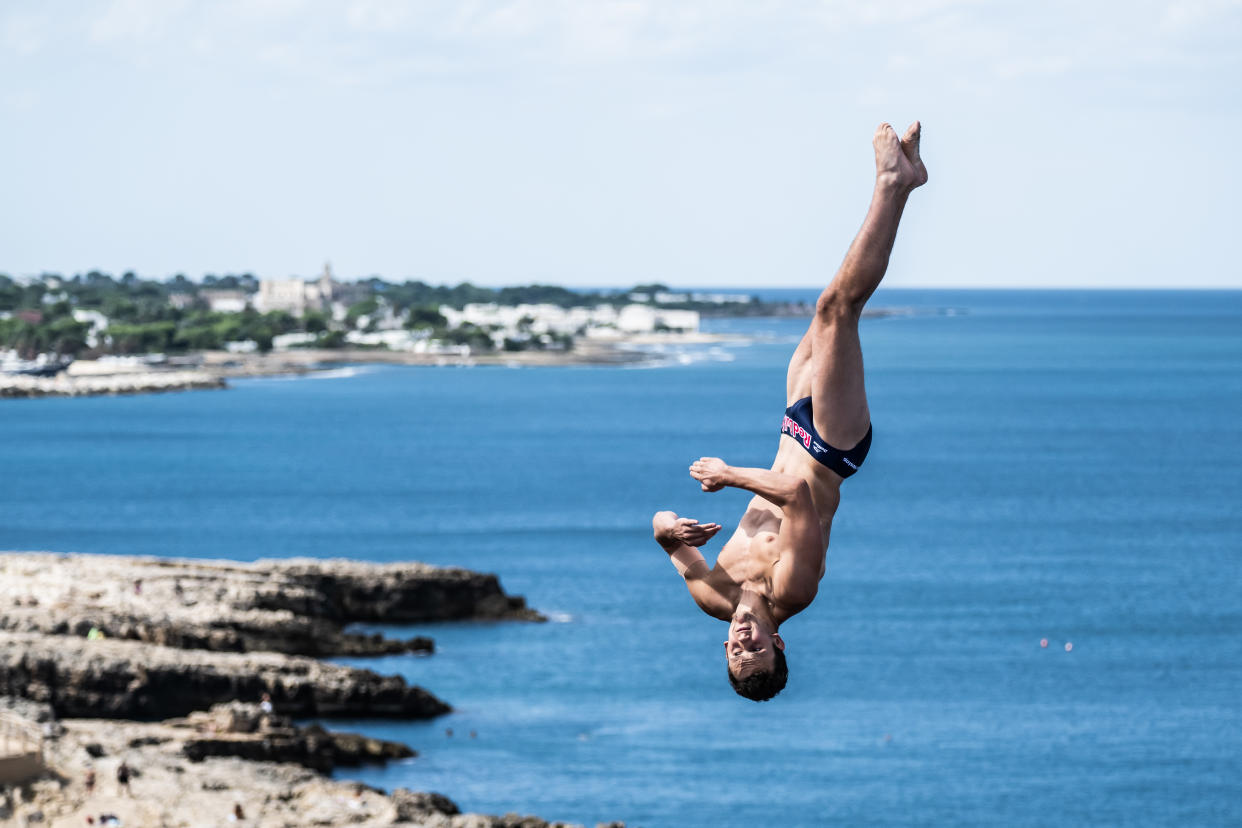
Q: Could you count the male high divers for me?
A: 1